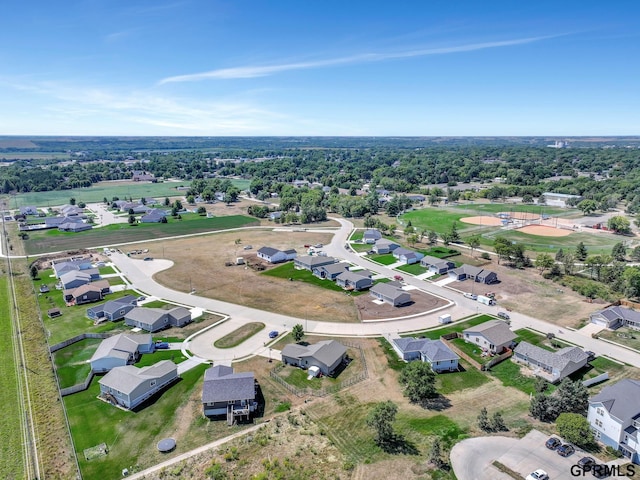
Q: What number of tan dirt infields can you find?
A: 3